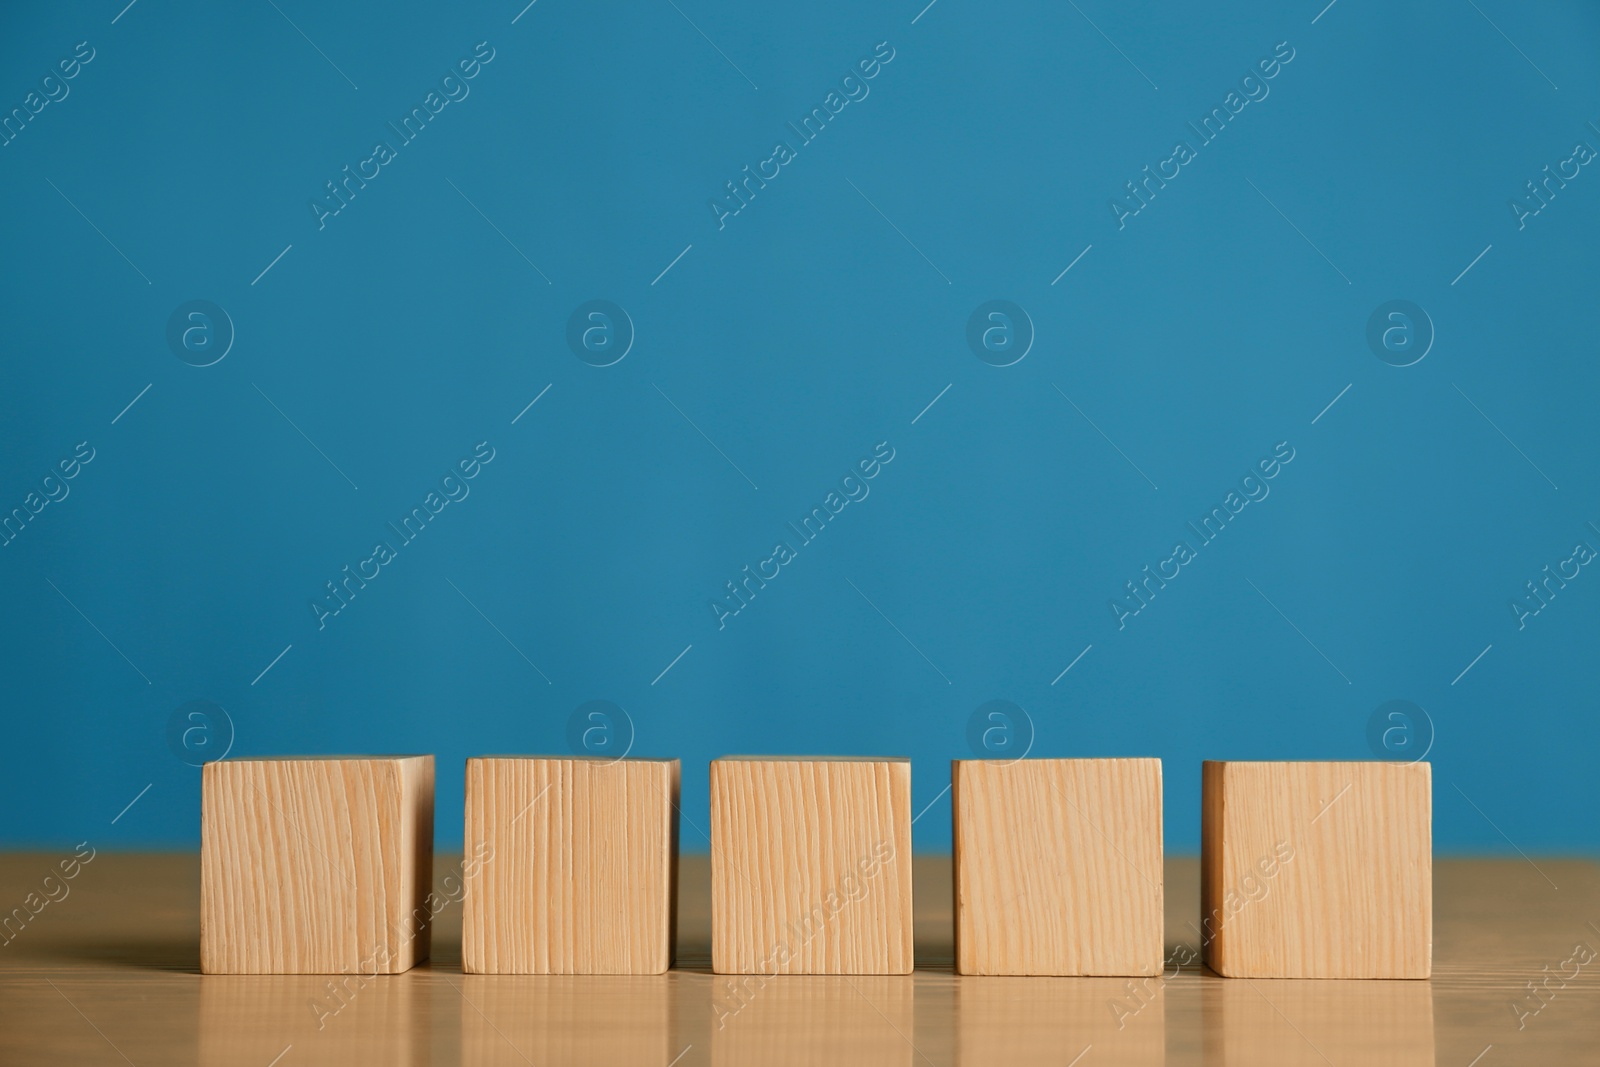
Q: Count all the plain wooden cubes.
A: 5